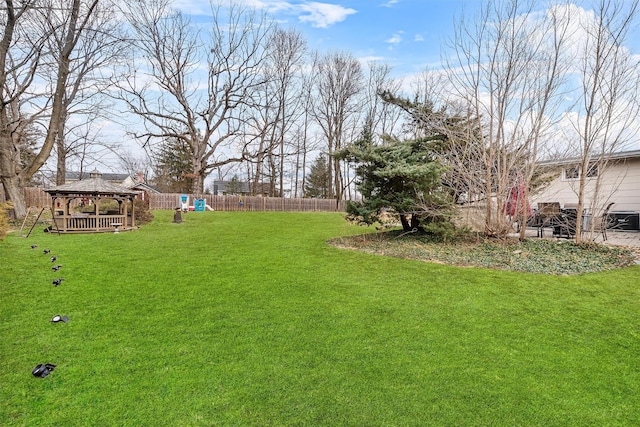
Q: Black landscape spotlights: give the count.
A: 7